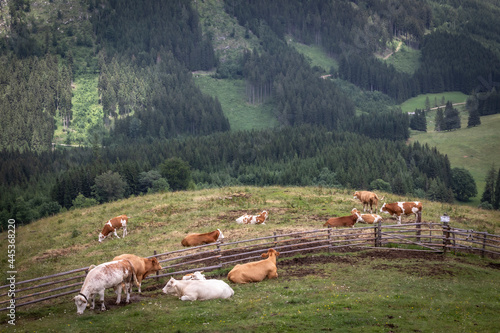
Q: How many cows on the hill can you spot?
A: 12